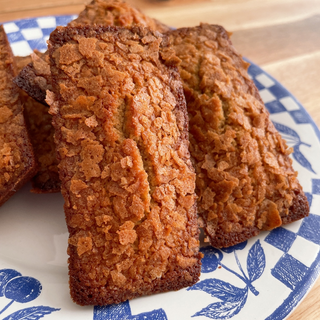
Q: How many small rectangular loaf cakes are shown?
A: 5